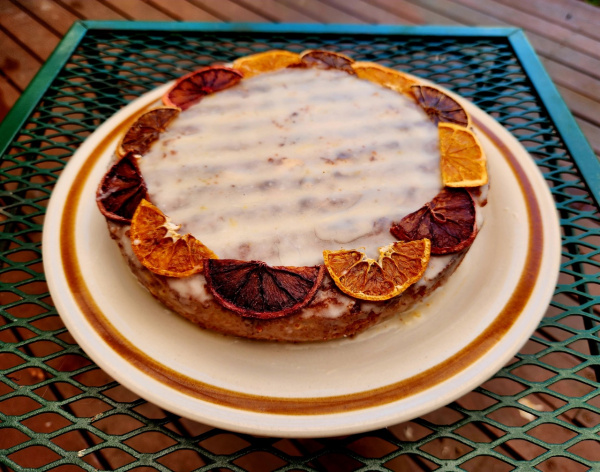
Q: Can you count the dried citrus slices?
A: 12